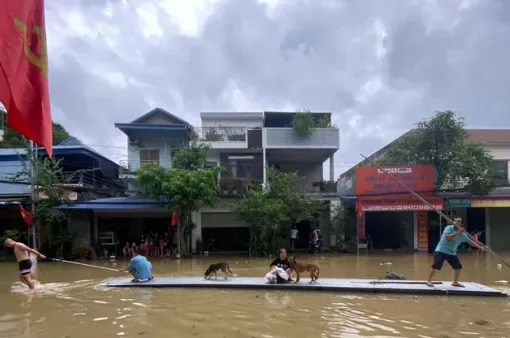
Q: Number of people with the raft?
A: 4